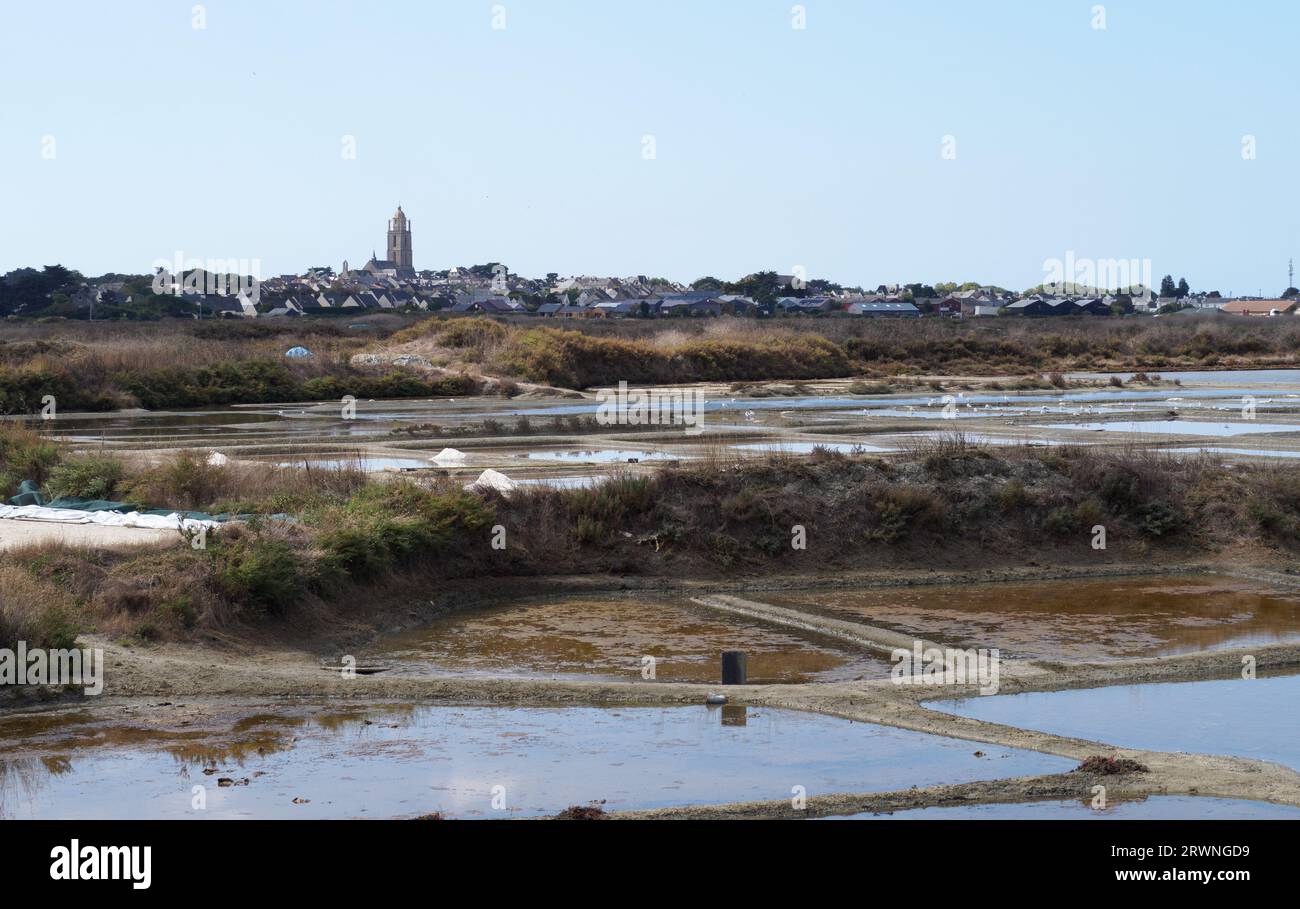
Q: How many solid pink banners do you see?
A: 0